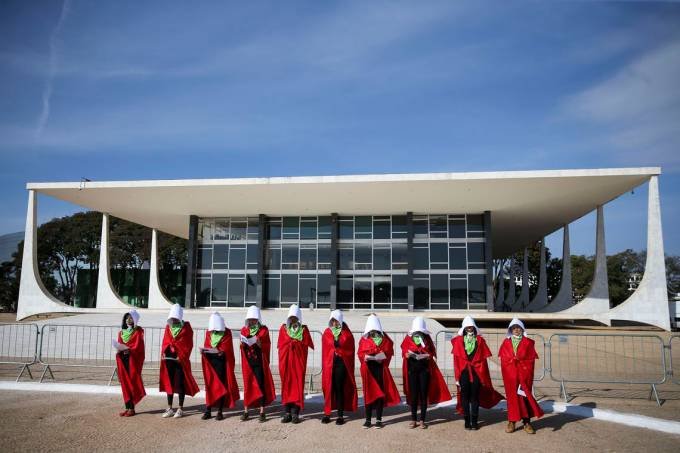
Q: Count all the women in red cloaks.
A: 10